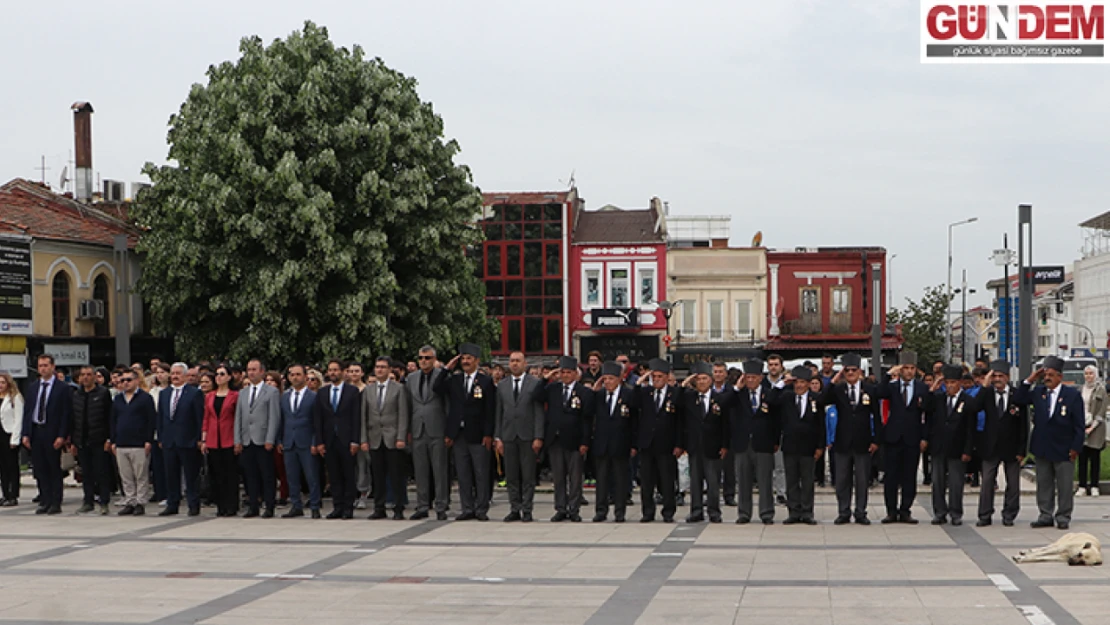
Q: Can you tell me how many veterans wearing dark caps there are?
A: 12